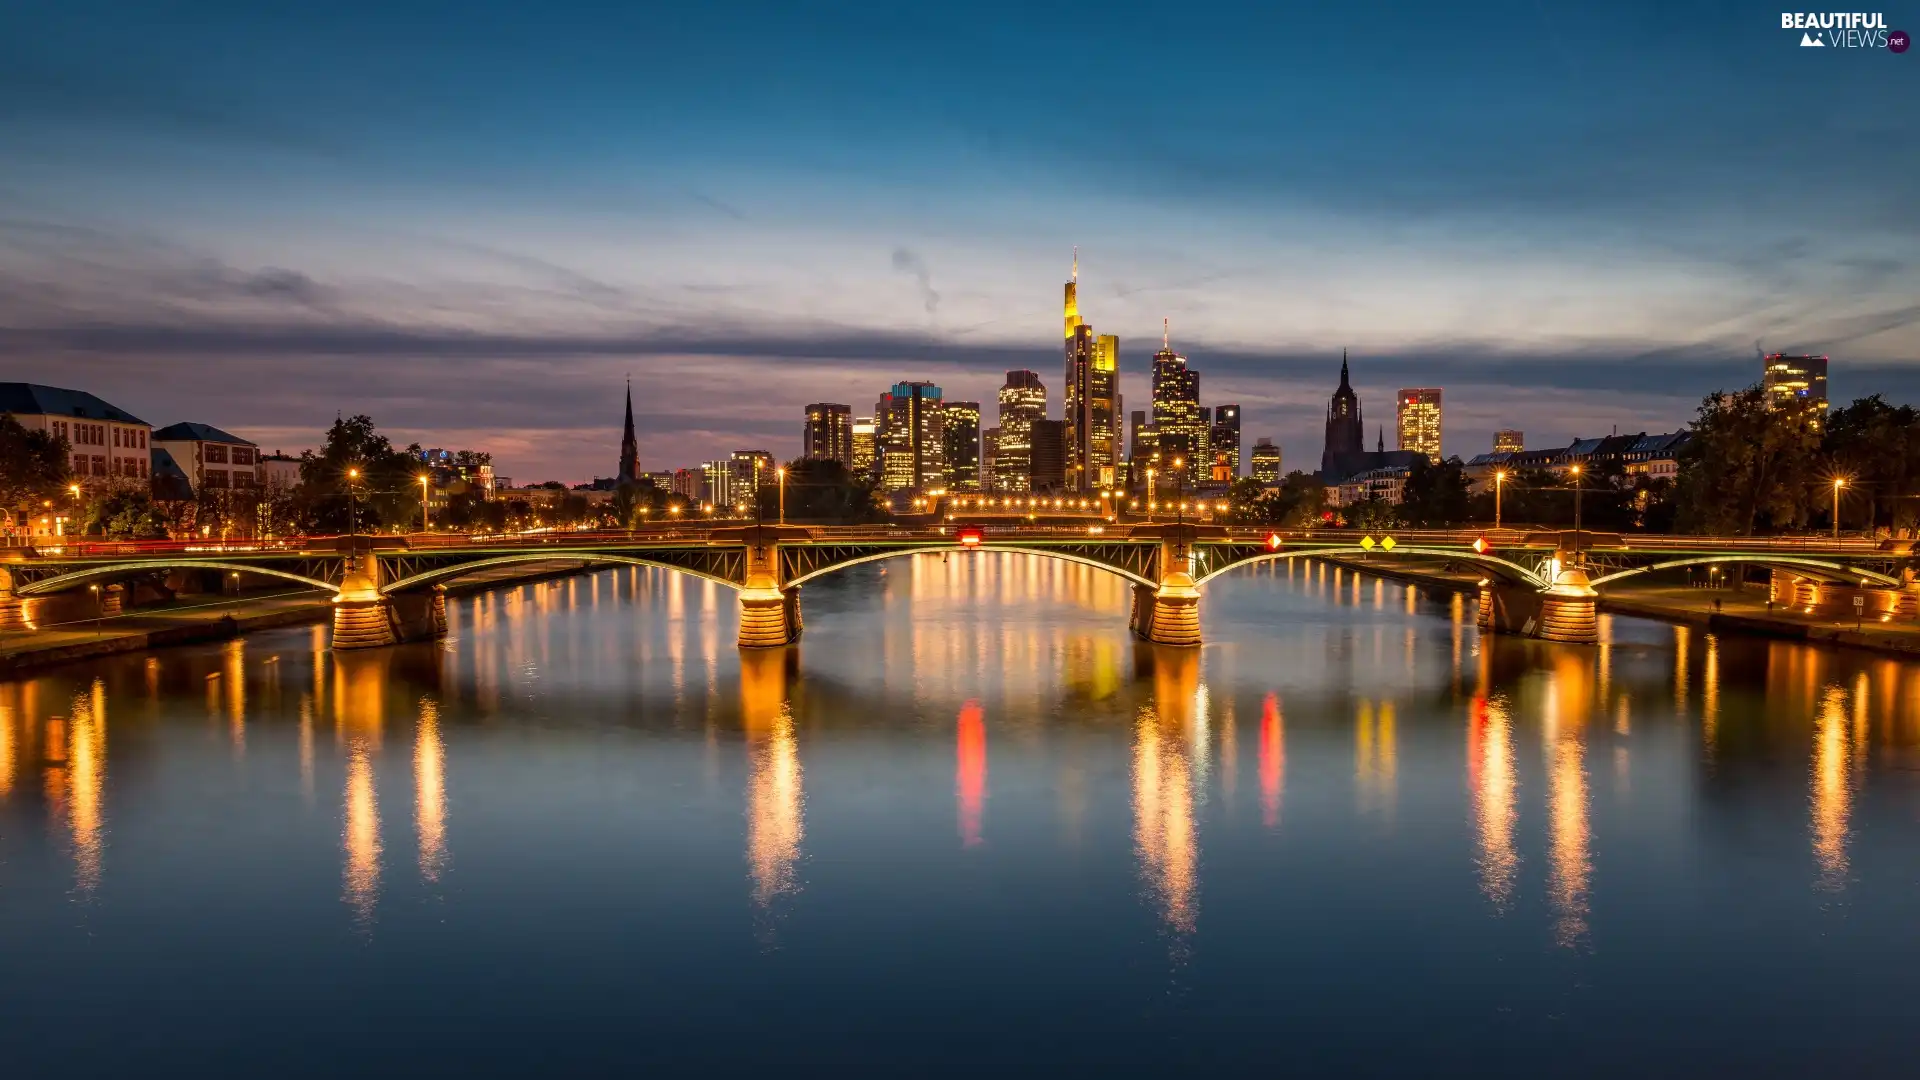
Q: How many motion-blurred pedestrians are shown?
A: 0